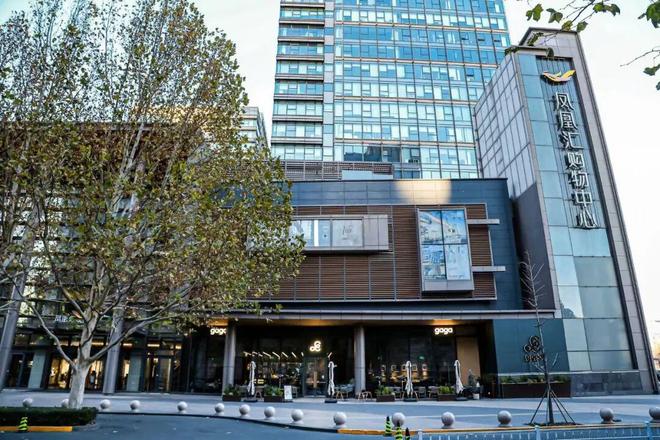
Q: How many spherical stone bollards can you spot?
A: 15